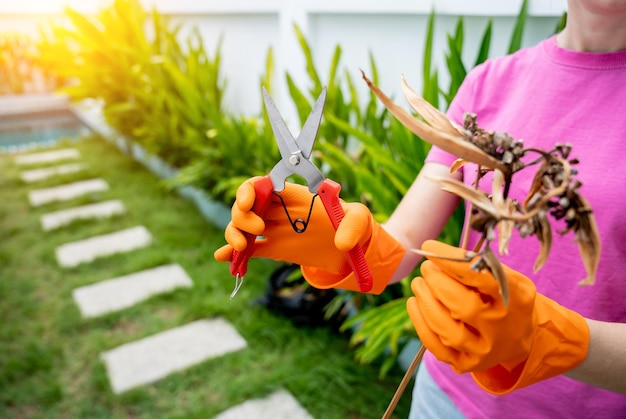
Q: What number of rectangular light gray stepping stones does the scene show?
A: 8